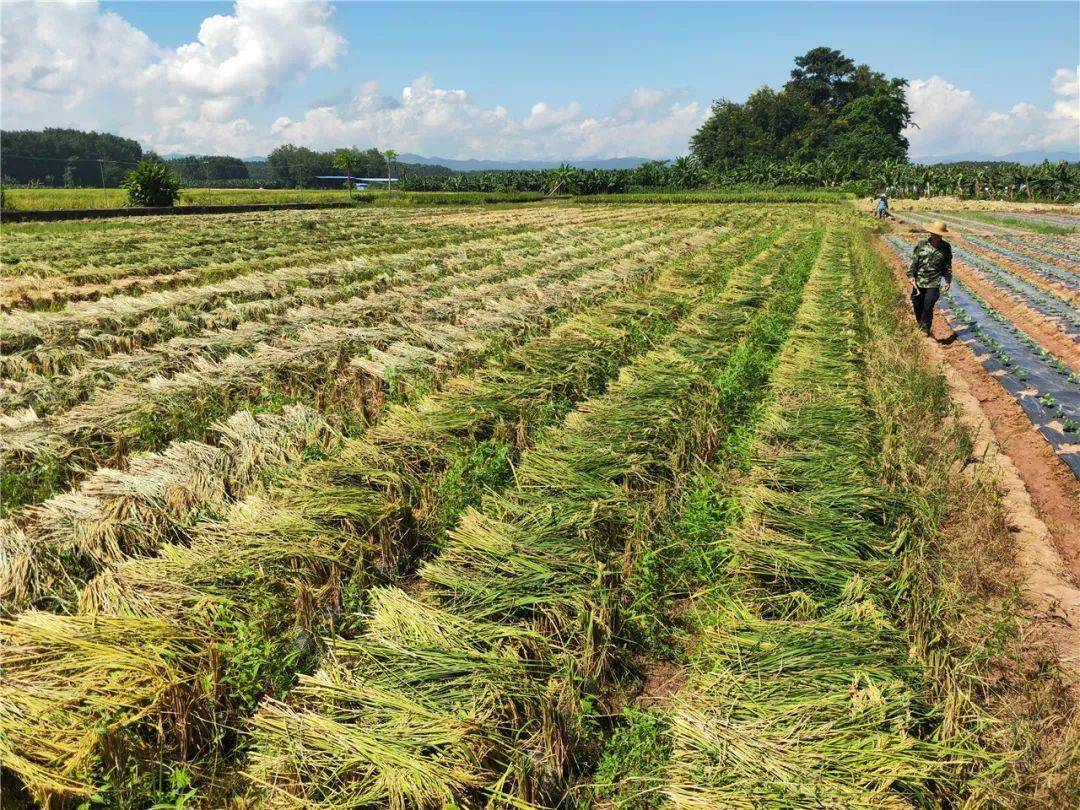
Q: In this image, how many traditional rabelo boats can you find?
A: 0